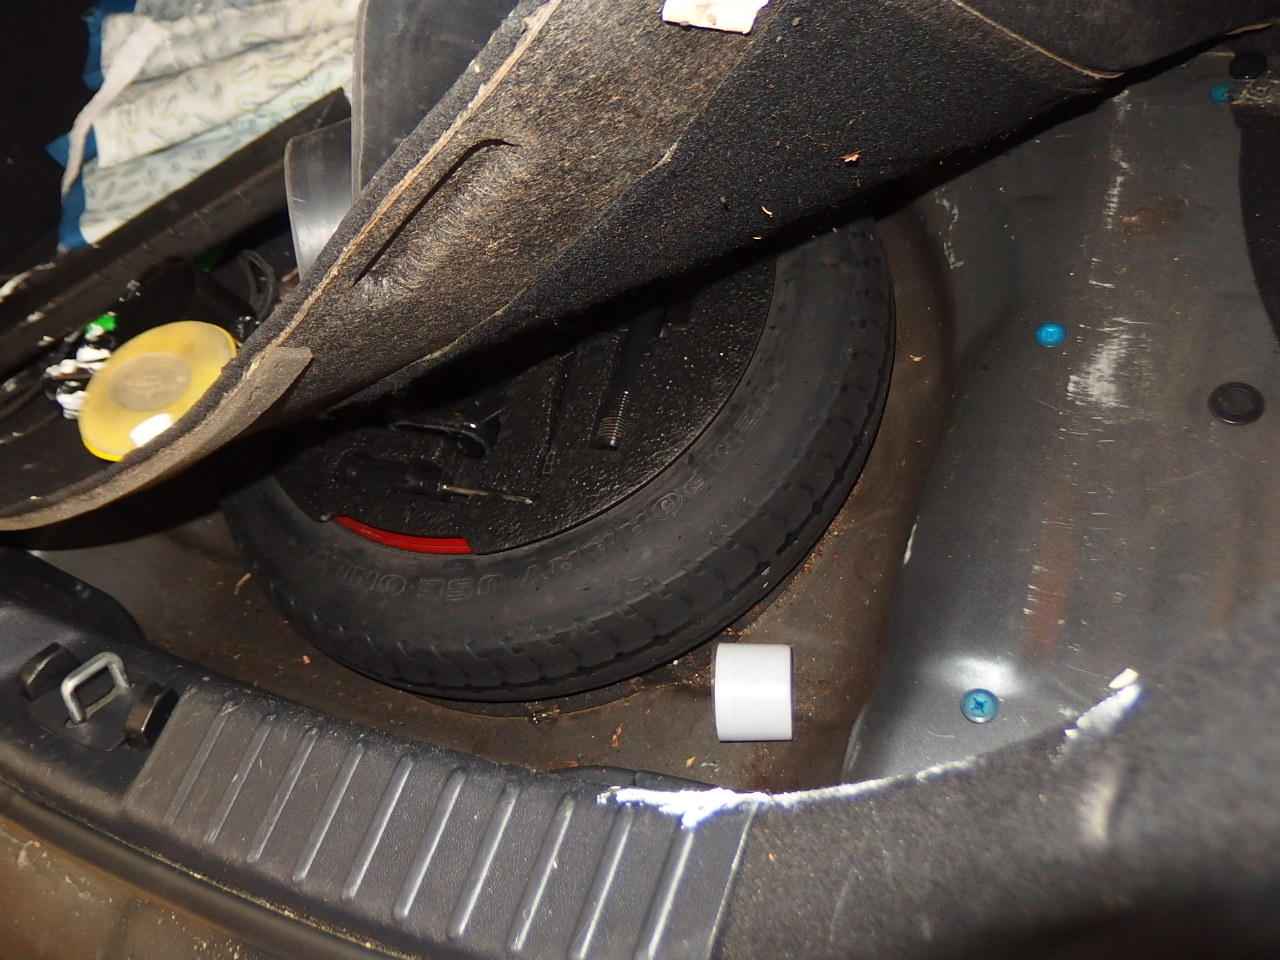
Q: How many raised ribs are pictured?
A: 10